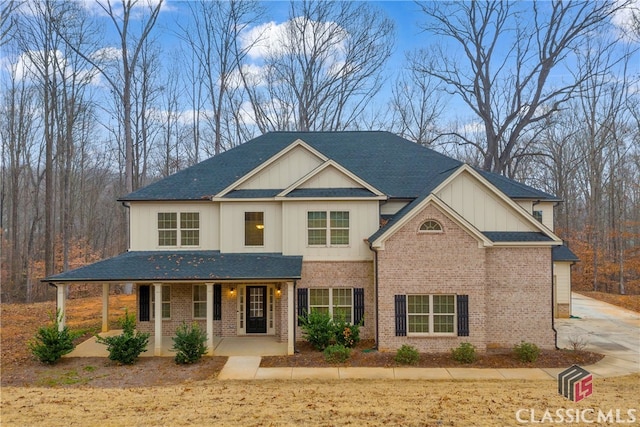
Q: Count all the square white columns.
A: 5